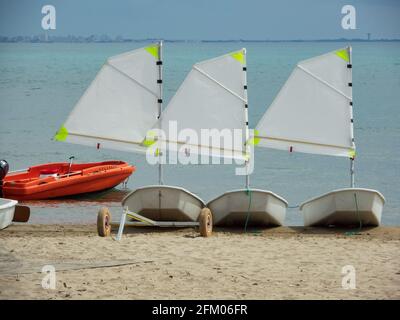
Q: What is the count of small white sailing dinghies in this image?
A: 3